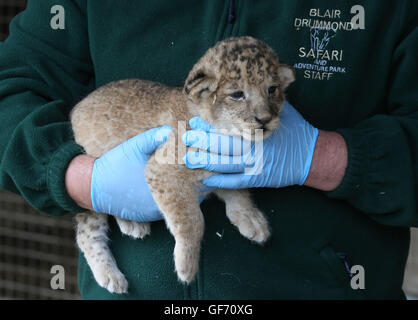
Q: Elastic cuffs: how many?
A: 2